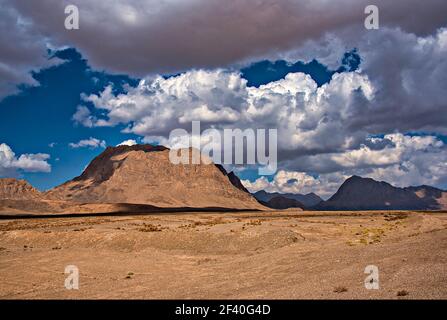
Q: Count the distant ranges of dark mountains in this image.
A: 2